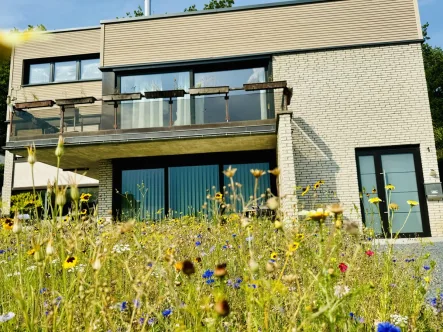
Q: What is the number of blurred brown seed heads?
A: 3